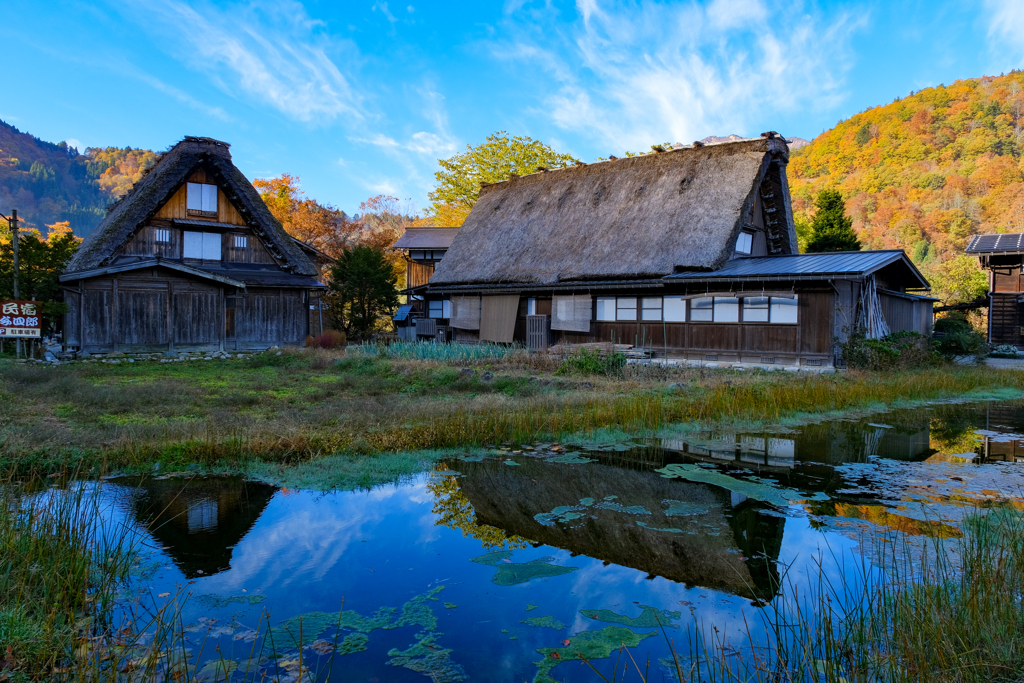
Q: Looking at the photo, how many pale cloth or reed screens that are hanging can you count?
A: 3